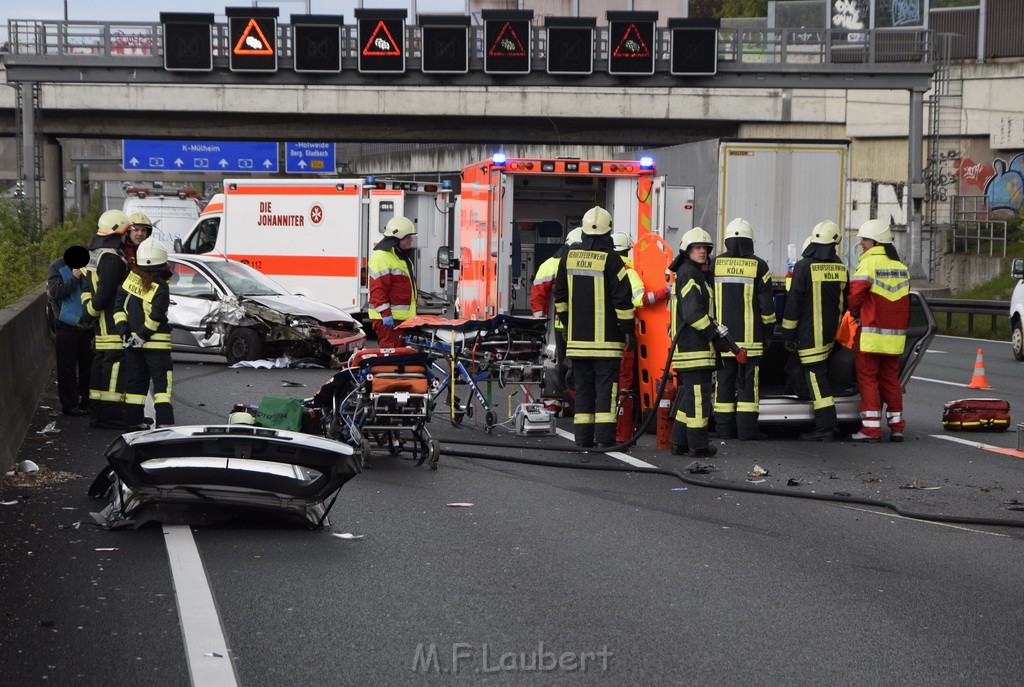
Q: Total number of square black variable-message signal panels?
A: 9